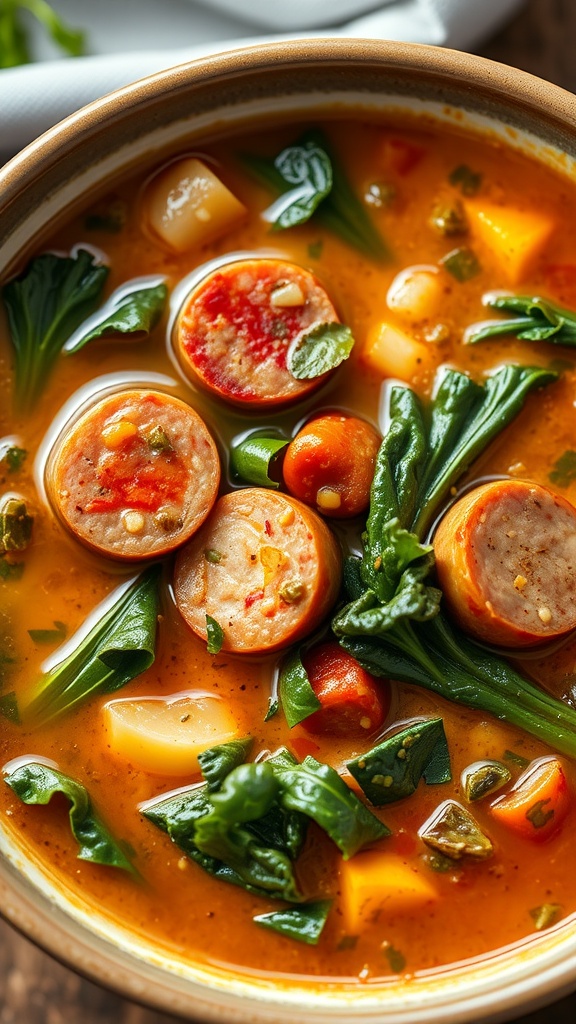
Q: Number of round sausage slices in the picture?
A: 4